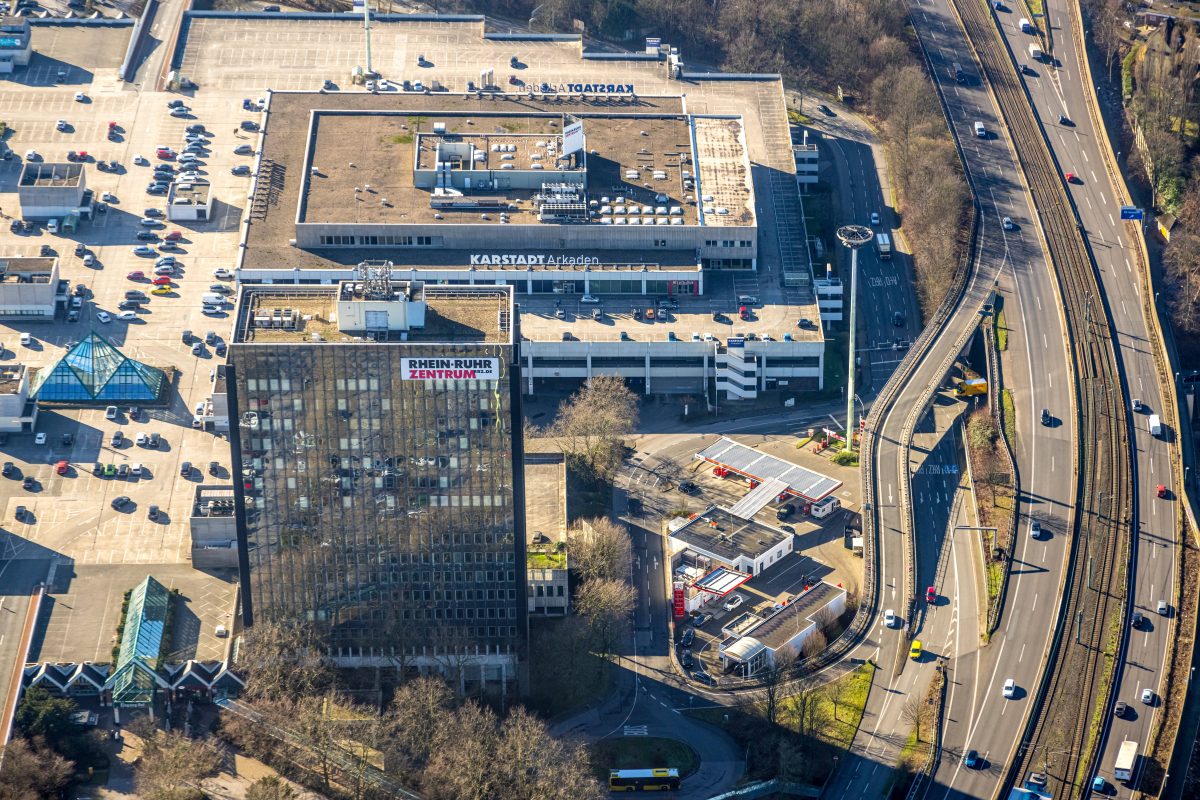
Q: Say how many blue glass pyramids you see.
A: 1